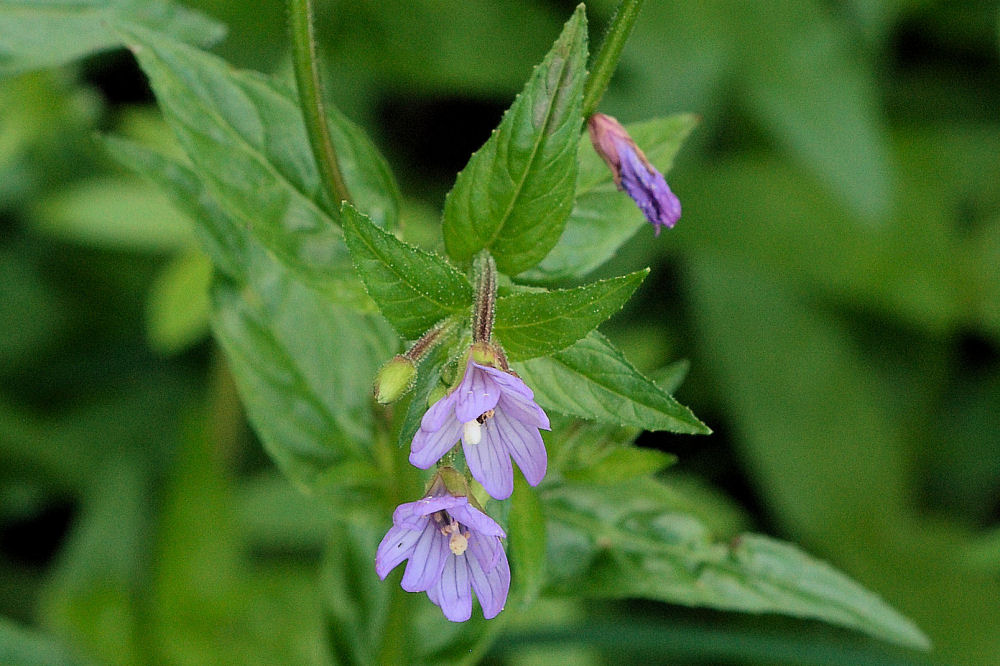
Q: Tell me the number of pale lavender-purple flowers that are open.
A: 2